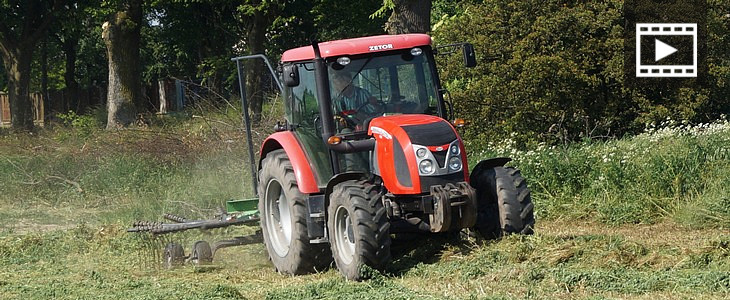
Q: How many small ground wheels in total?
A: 2